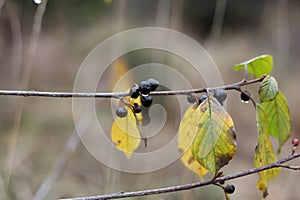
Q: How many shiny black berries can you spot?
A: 11